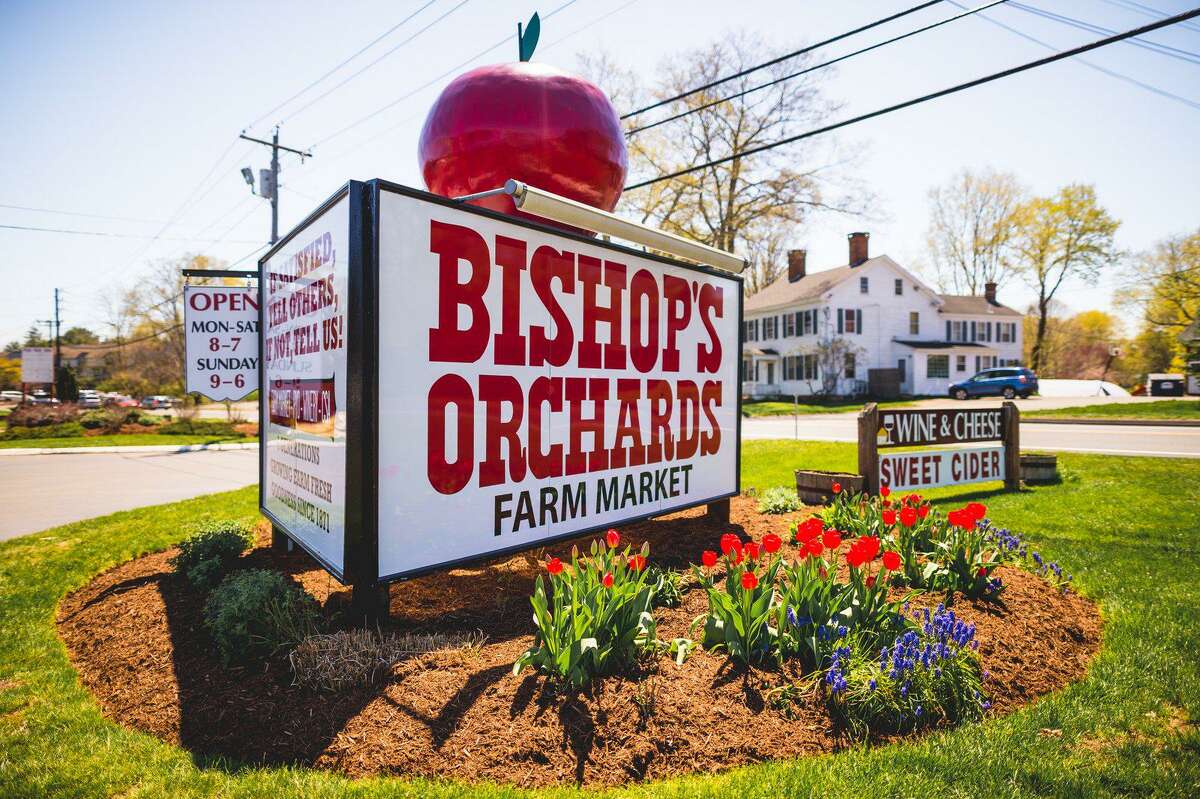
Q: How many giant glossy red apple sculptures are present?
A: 1